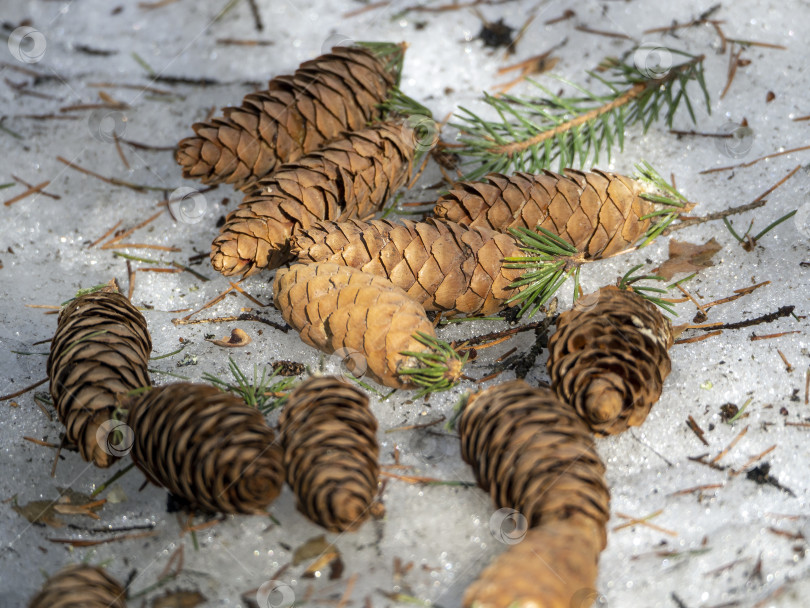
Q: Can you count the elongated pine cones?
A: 12